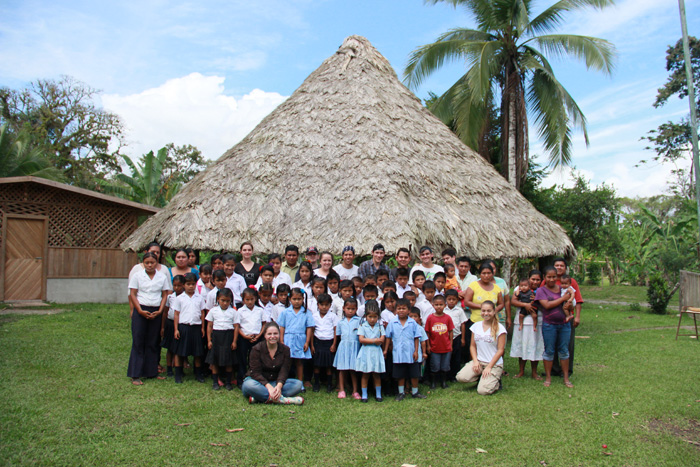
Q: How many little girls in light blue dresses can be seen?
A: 3